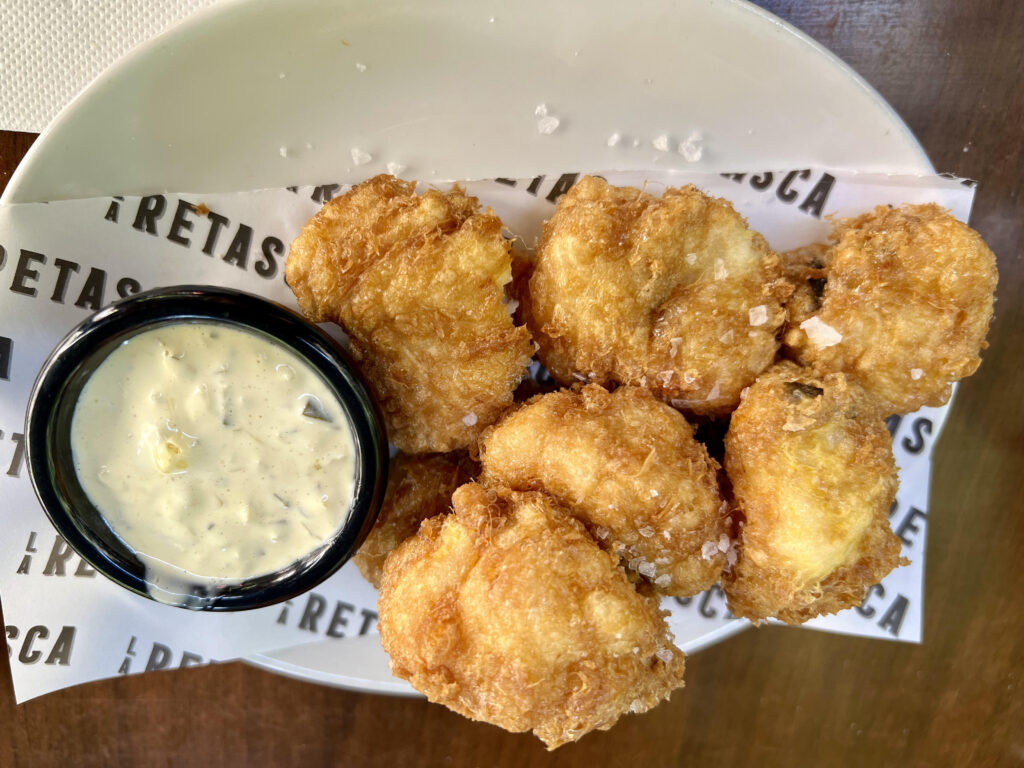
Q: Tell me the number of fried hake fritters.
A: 7